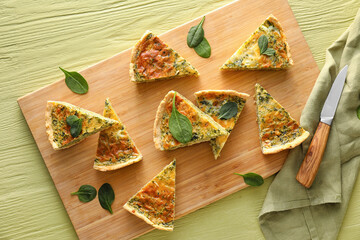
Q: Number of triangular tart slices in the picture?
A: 8